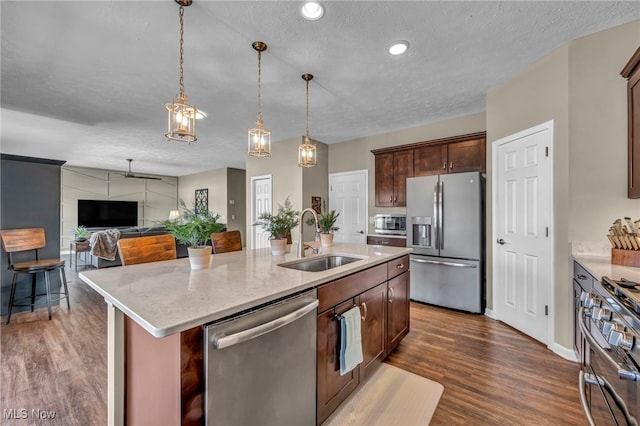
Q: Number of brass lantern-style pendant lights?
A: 3